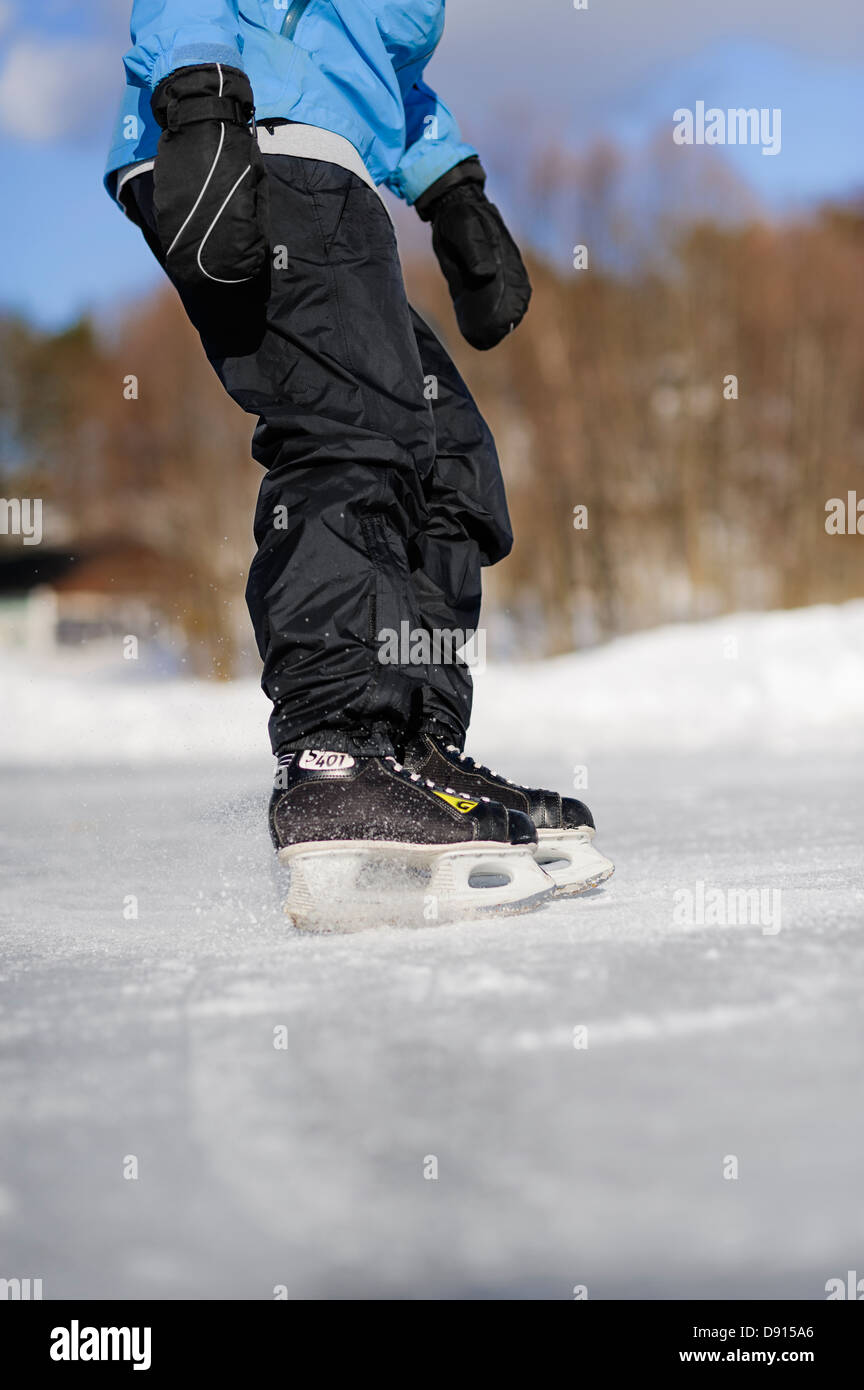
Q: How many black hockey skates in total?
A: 2